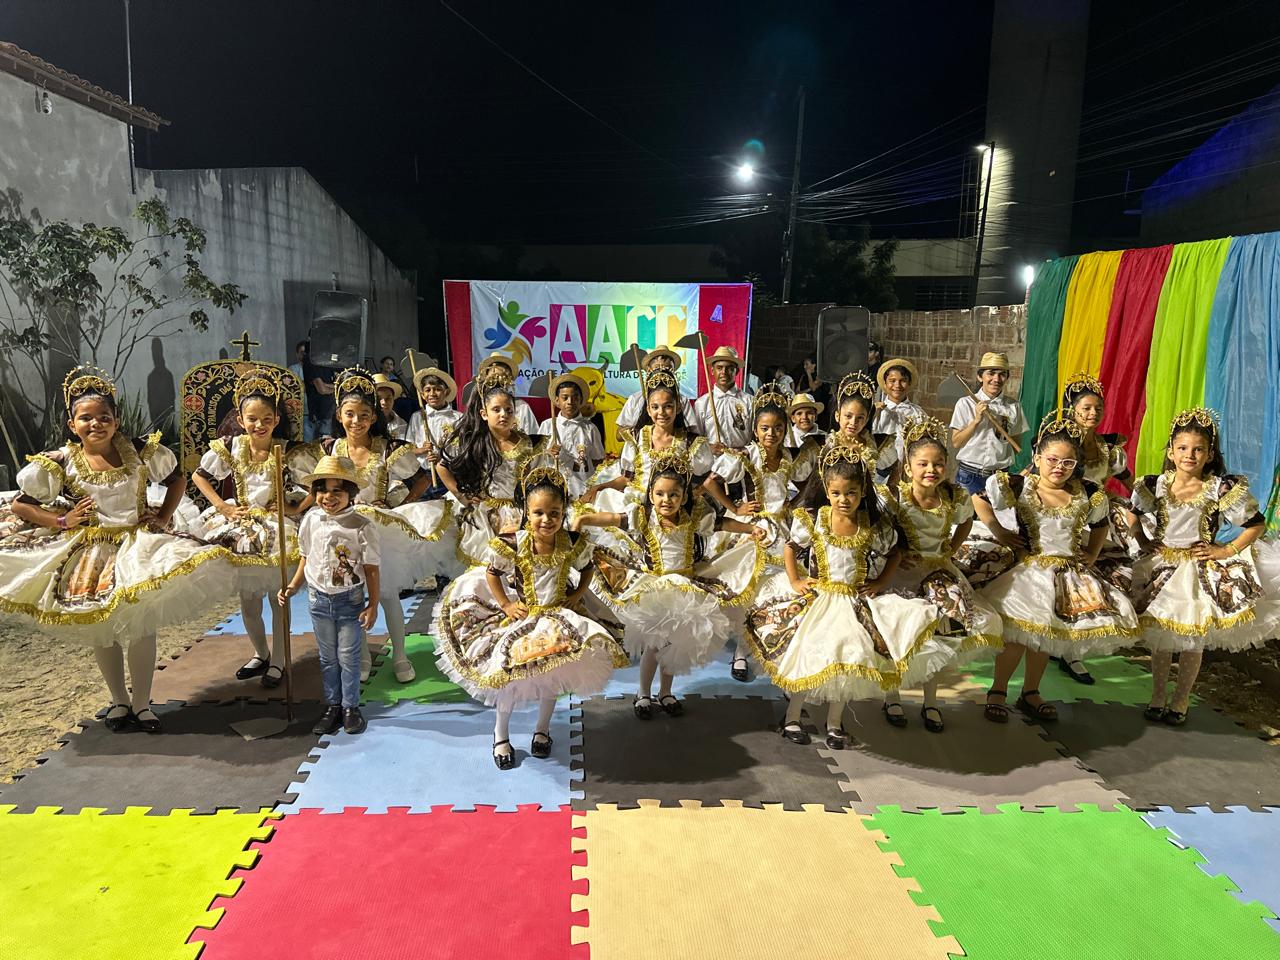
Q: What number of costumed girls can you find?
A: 14